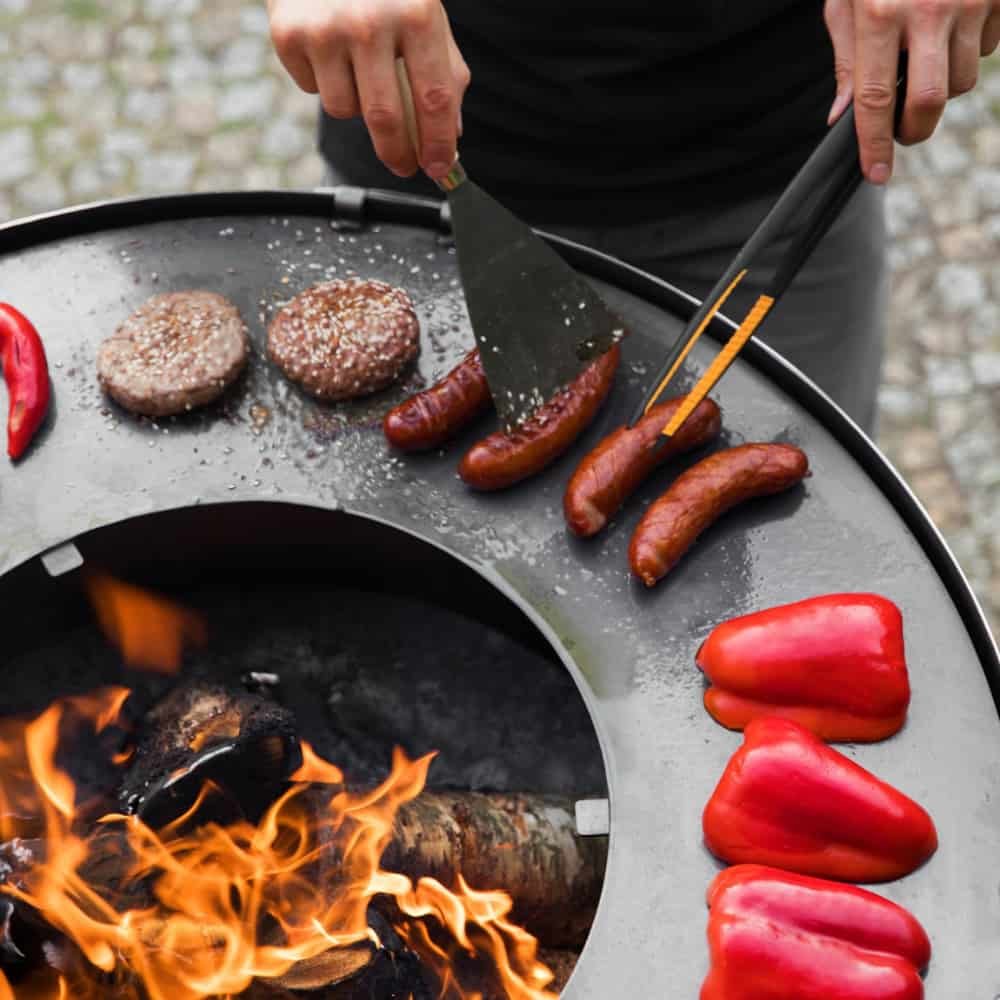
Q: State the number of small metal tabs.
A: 2